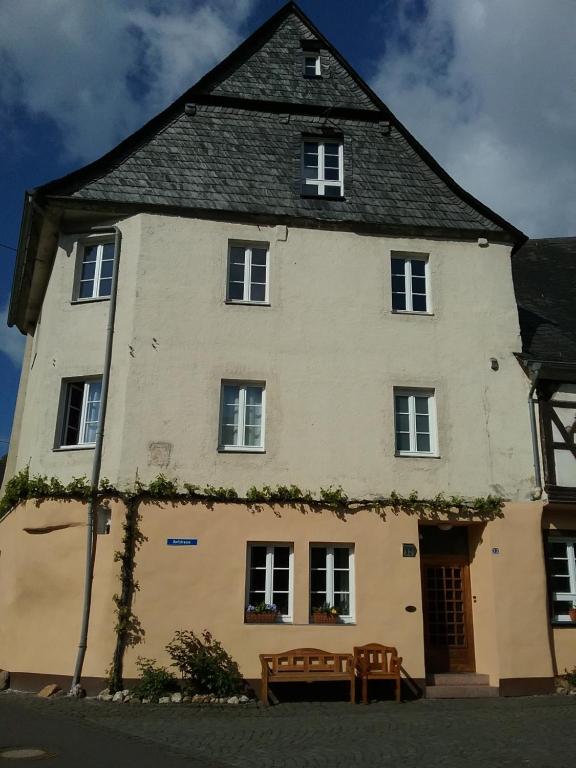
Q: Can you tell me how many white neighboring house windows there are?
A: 1